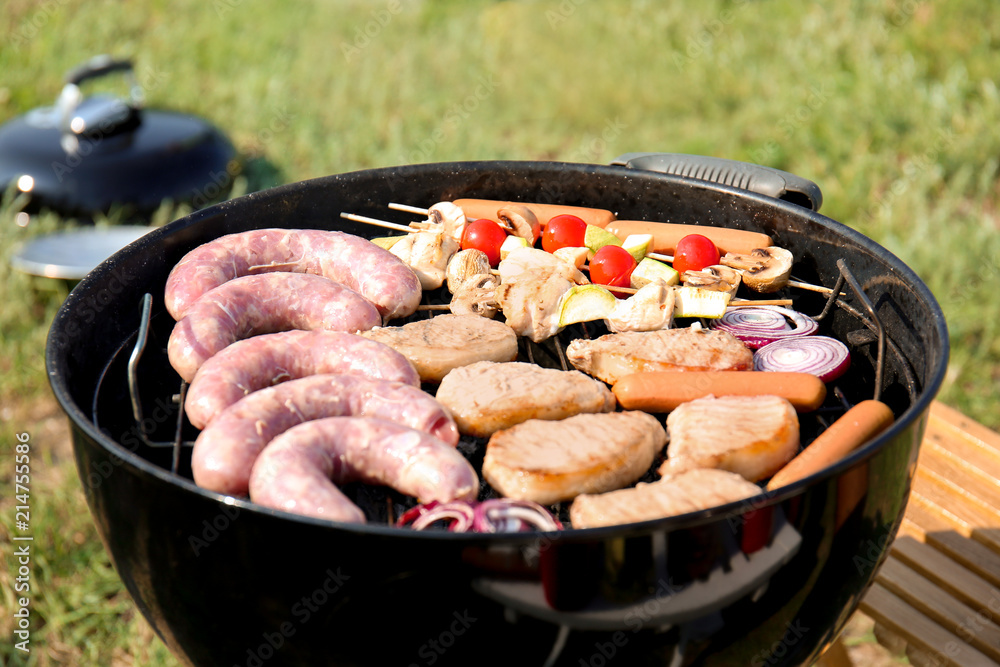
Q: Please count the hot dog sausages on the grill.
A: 4